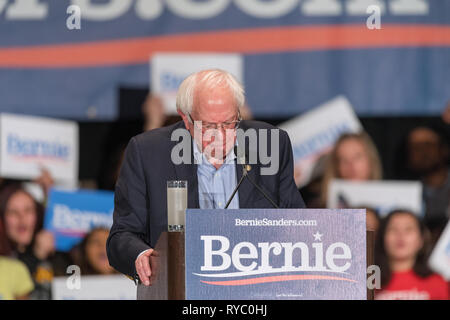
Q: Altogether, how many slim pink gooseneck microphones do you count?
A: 0